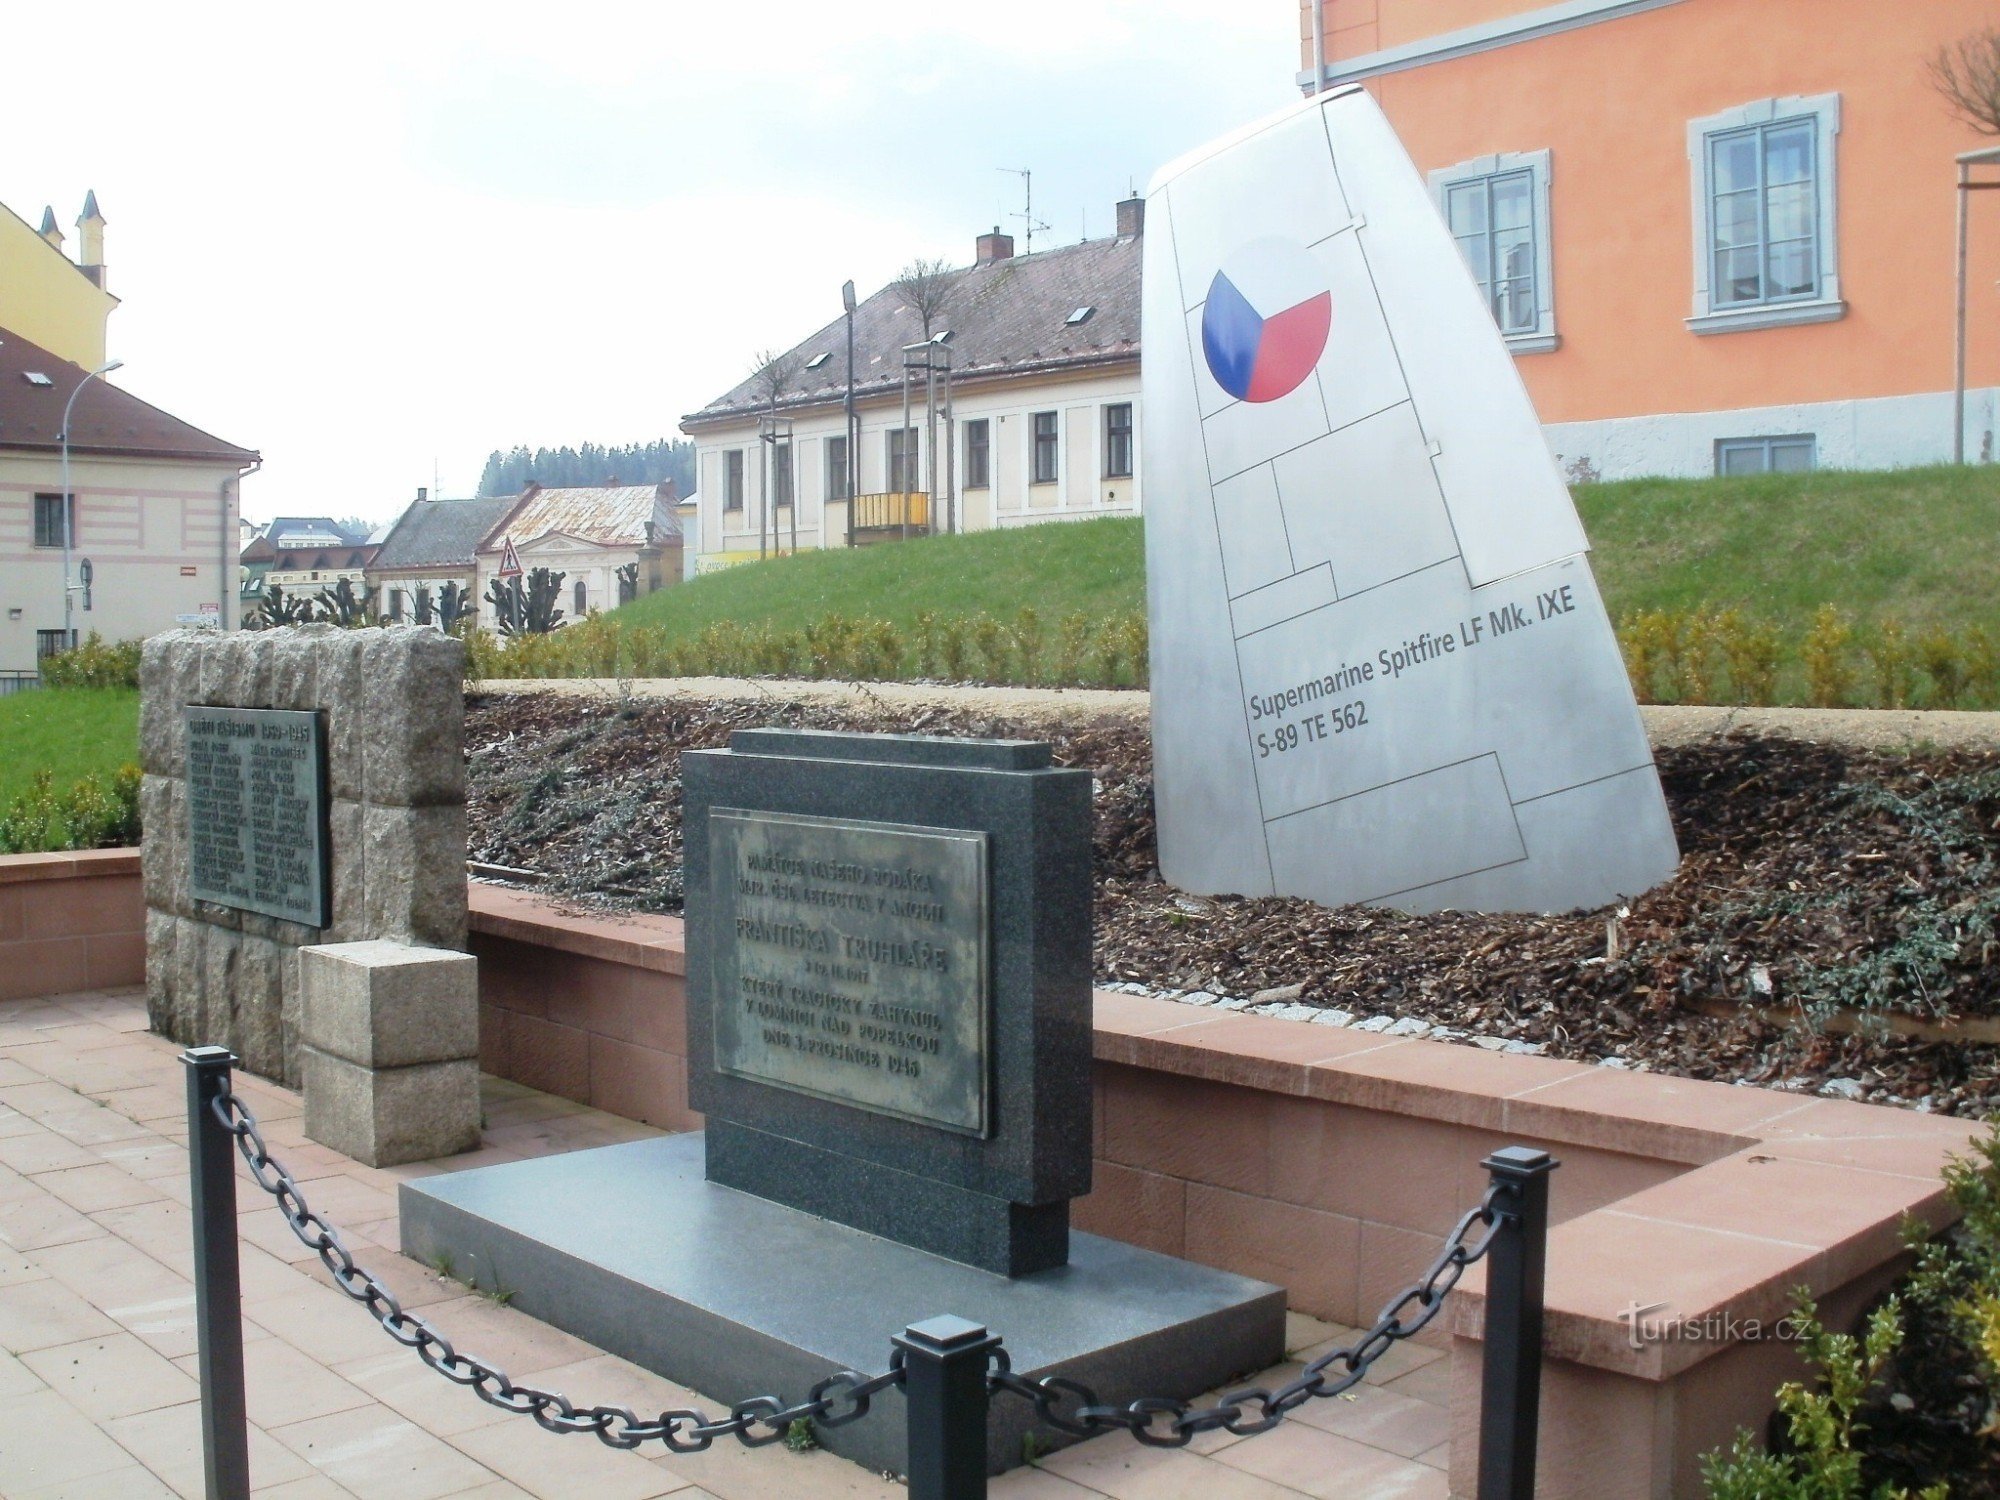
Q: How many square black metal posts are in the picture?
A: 3